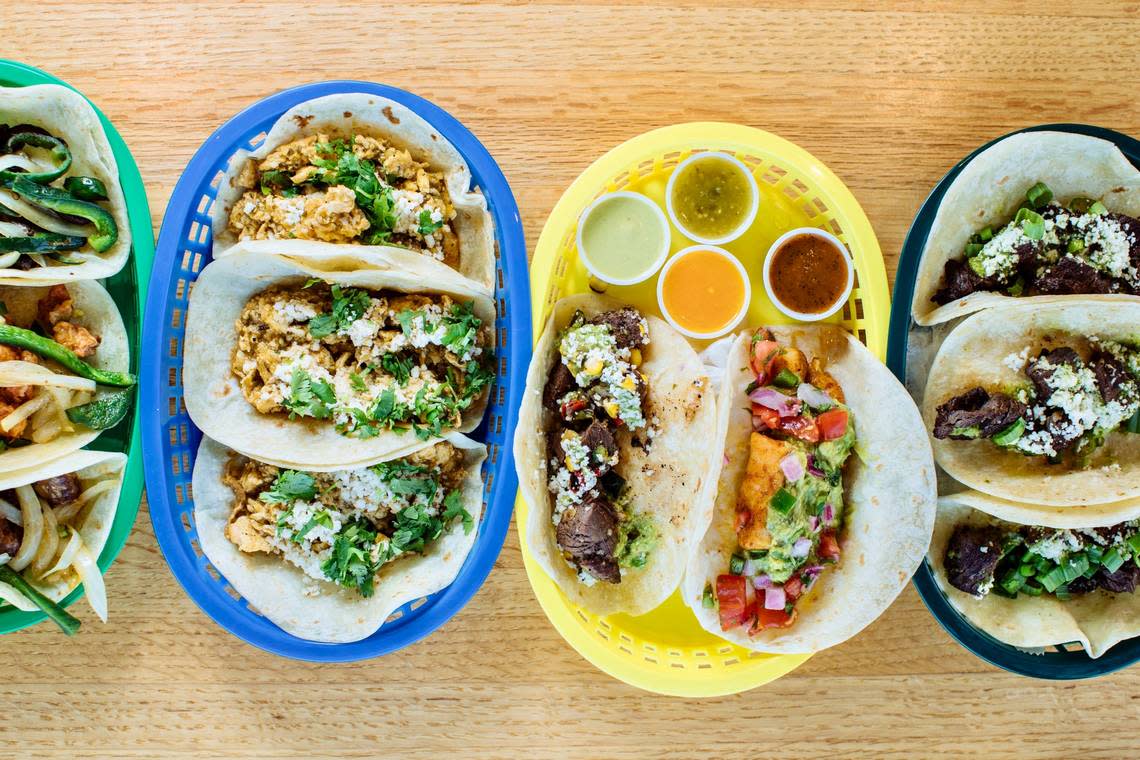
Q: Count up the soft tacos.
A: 11